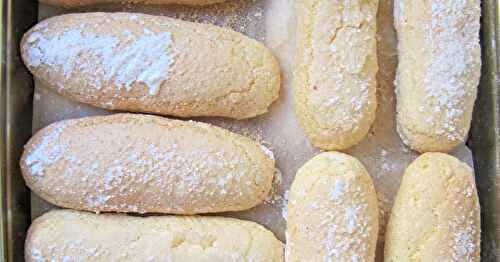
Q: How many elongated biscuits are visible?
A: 8